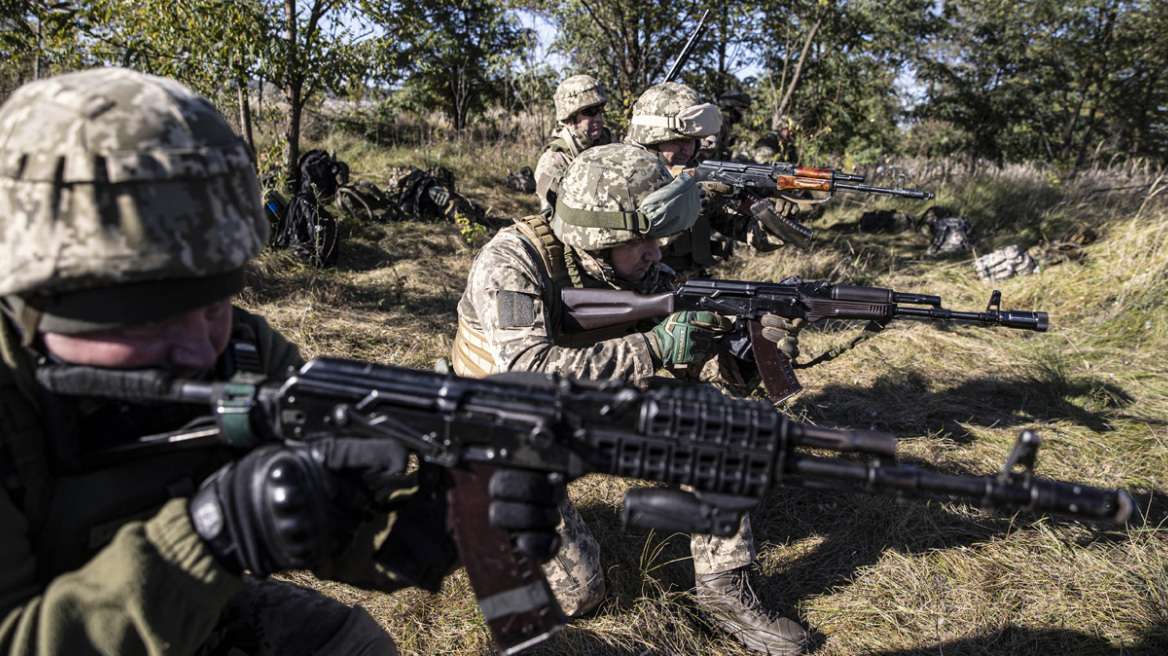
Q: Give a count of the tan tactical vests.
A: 1